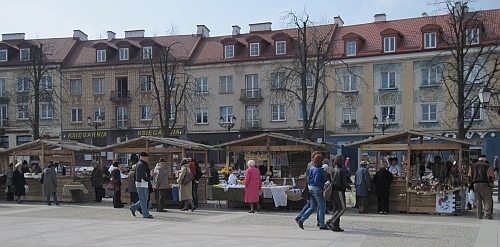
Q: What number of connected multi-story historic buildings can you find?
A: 4